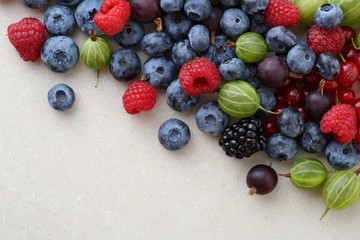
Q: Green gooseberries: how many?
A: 7